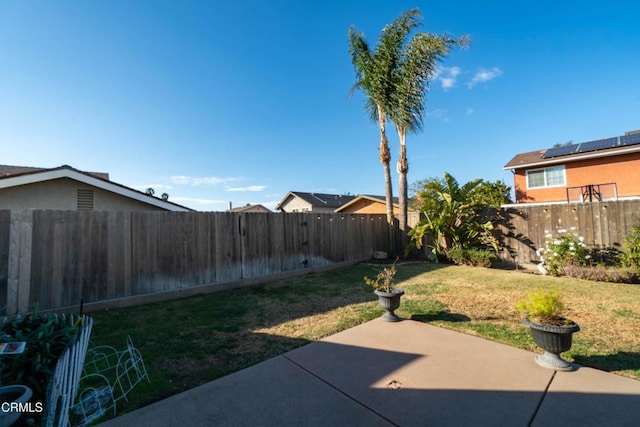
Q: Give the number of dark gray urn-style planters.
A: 2